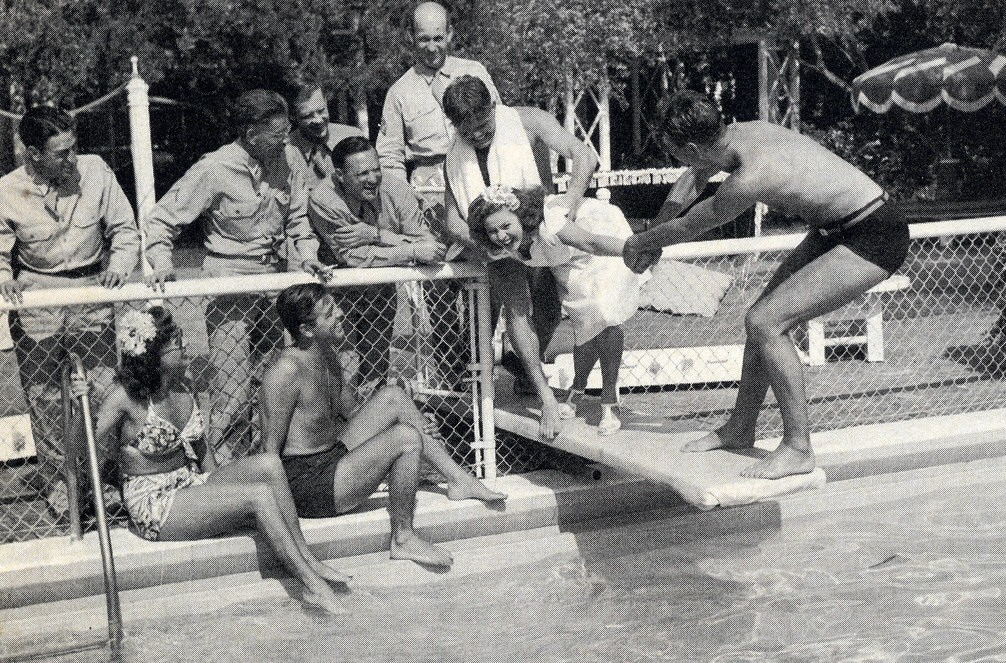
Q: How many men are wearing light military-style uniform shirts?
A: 5